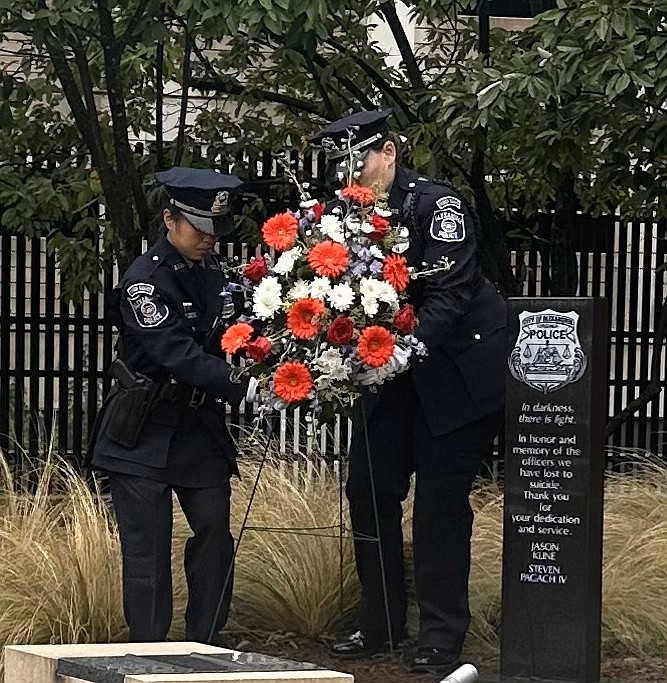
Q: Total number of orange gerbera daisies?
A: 8